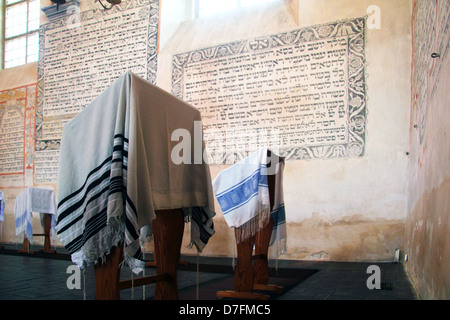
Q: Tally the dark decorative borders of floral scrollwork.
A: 2